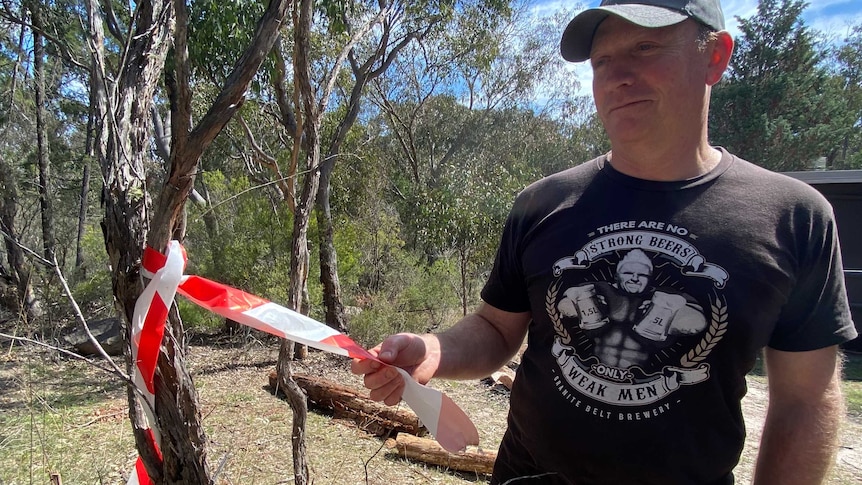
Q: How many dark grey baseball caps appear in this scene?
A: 1